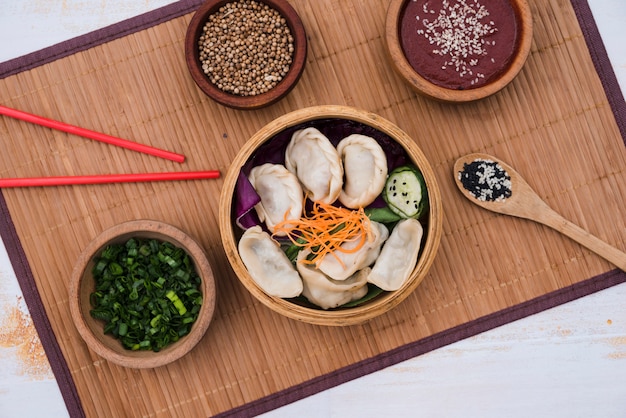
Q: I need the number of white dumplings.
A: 7